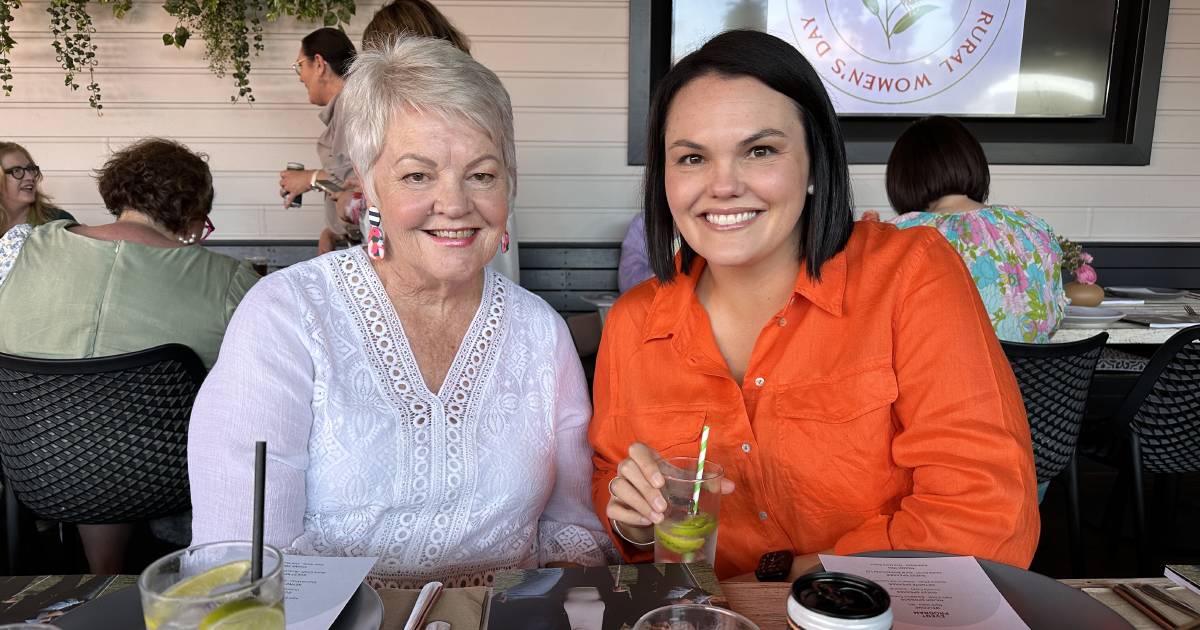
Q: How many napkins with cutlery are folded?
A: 2